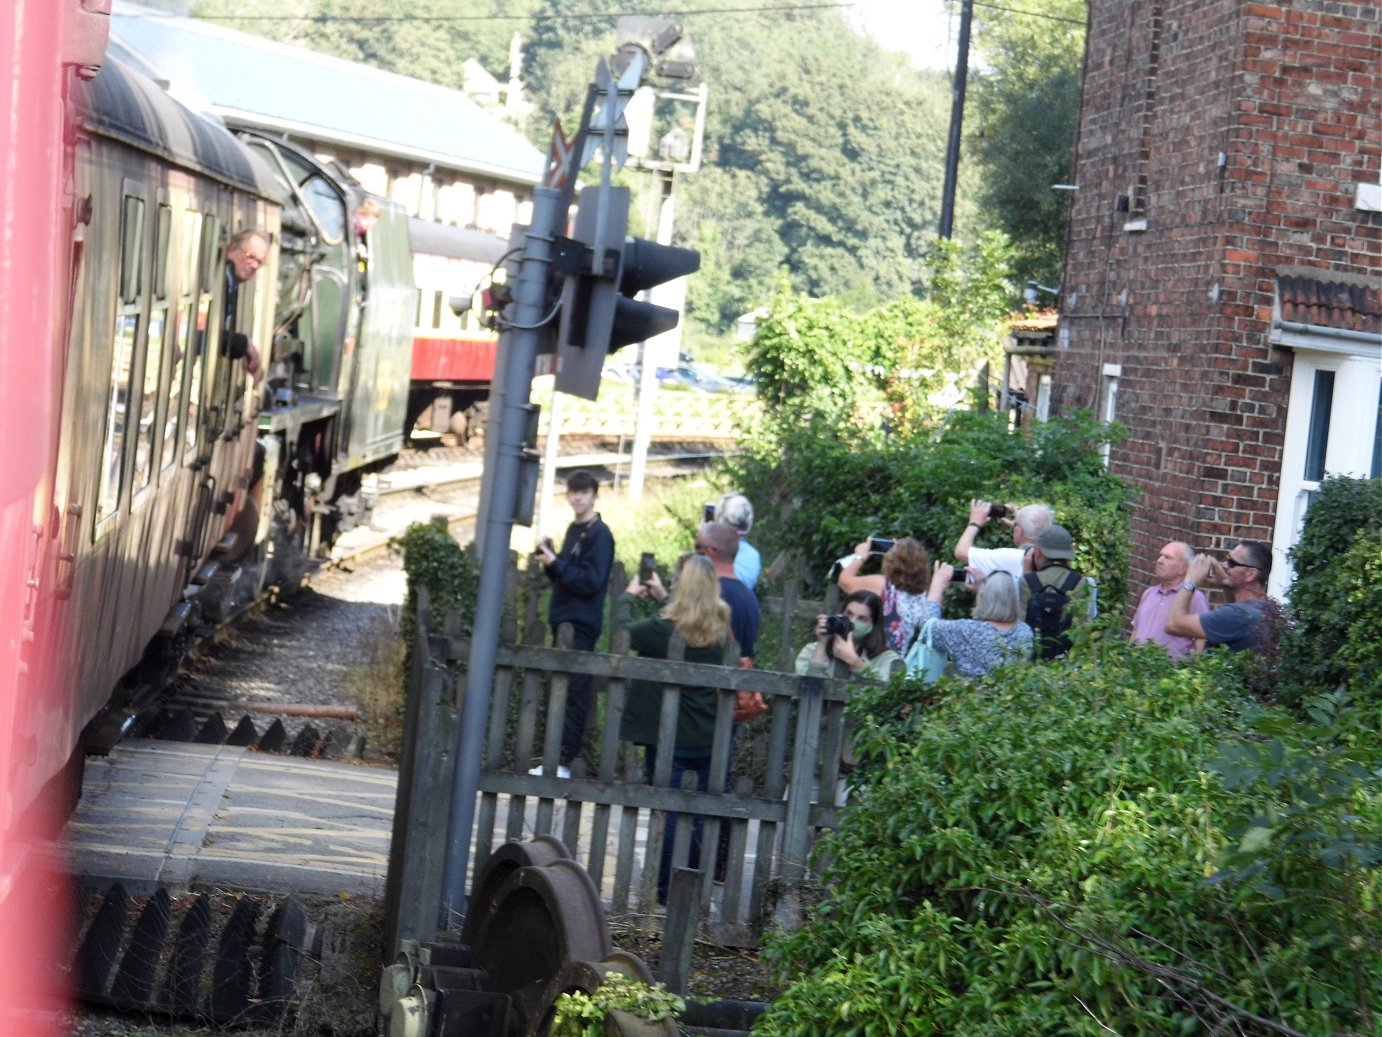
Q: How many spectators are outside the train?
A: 11